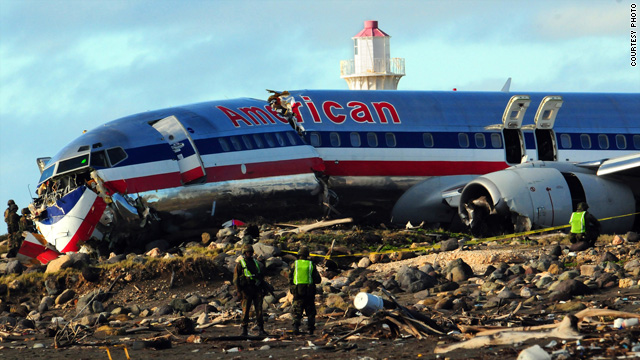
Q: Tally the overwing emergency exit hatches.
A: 2